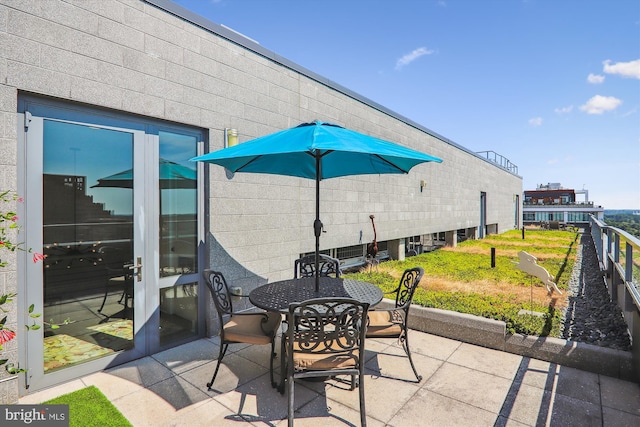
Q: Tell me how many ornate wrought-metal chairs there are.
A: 4